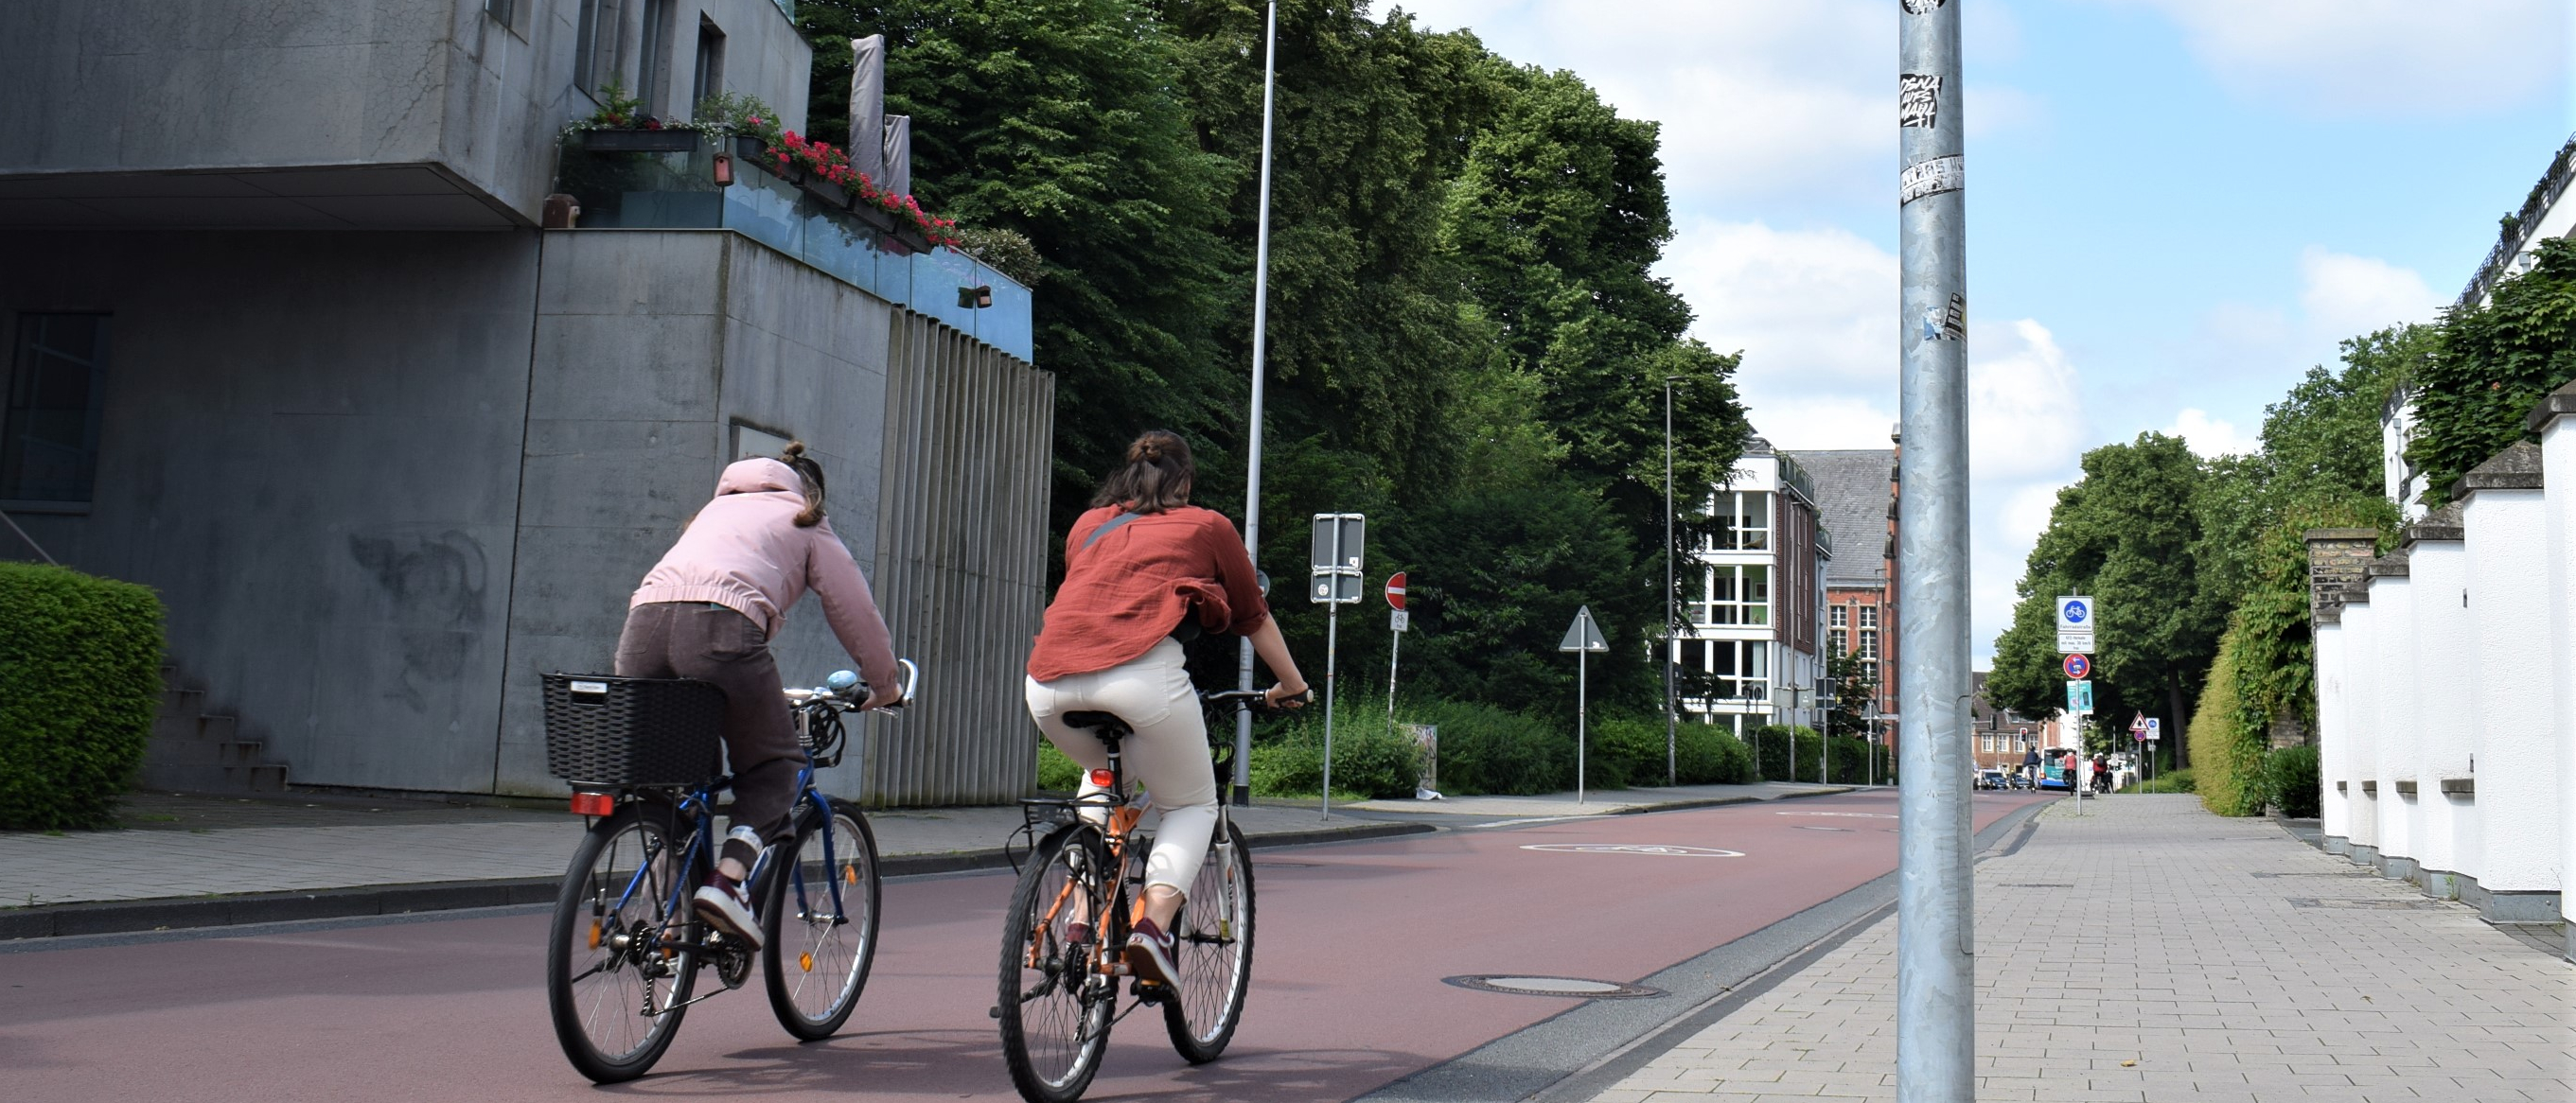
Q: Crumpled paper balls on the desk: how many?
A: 0